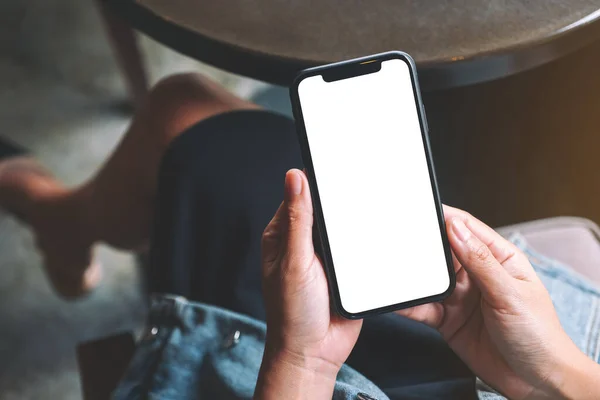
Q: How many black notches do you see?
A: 1